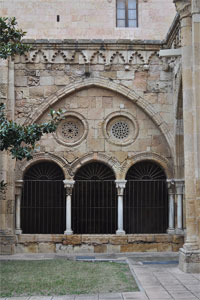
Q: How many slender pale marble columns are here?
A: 5